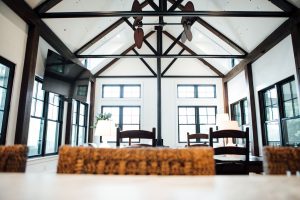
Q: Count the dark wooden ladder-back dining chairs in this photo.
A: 3